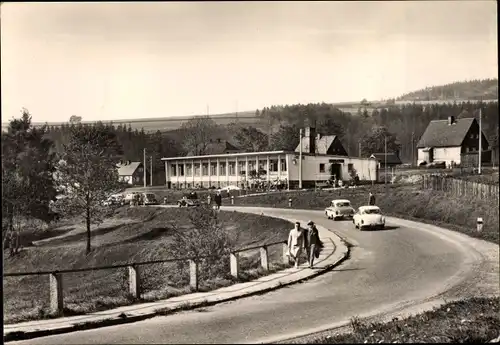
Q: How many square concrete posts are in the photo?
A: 6